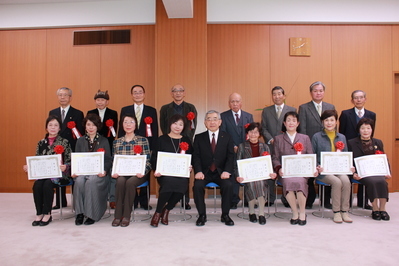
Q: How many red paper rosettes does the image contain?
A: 13